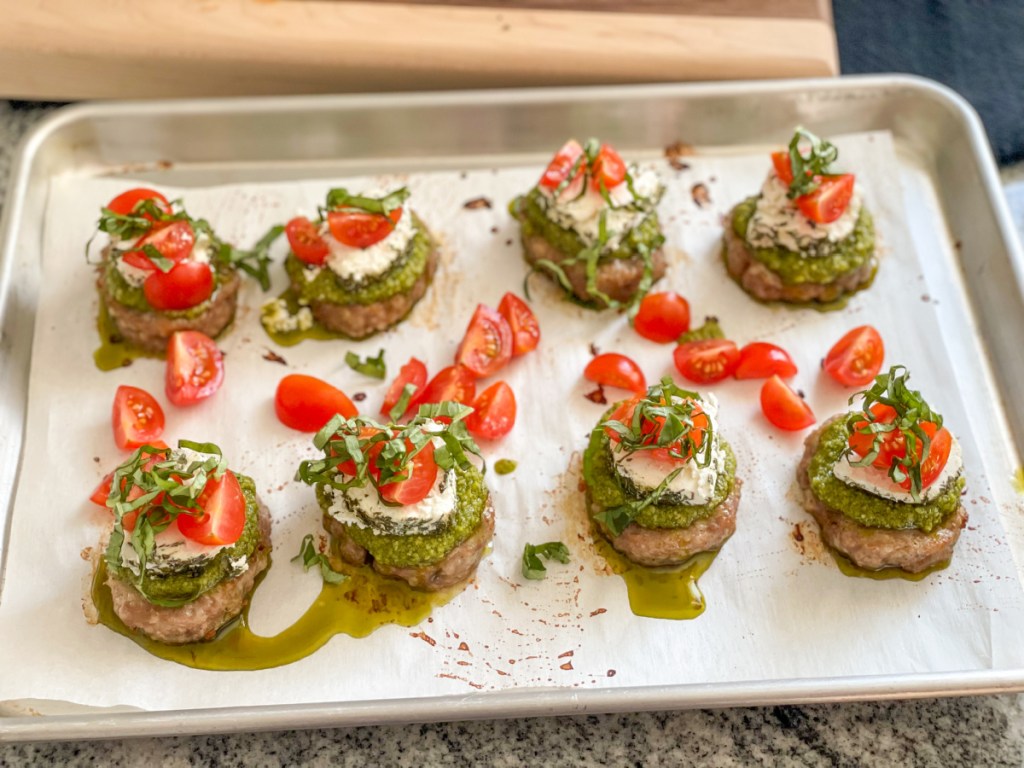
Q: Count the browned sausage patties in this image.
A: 8